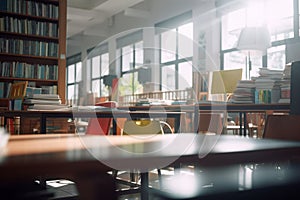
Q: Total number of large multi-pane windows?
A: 5